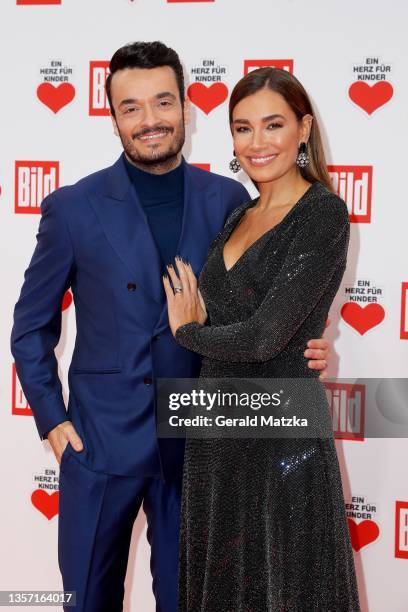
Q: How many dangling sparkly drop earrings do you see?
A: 2